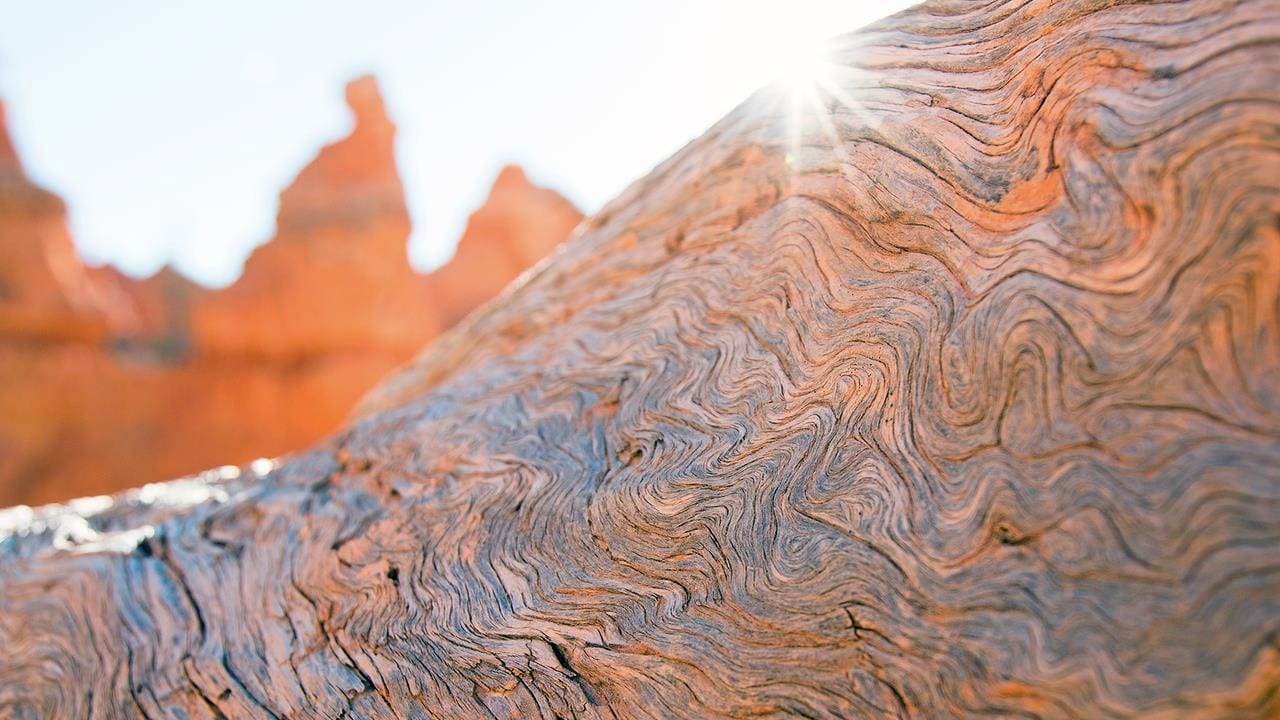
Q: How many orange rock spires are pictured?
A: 3